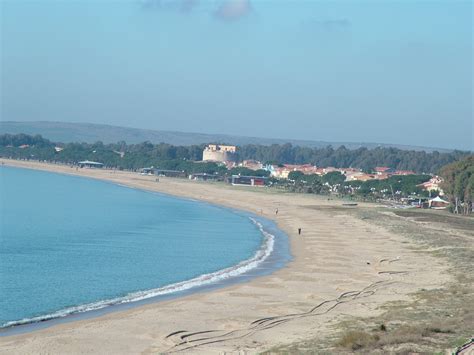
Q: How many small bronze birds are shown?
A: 0